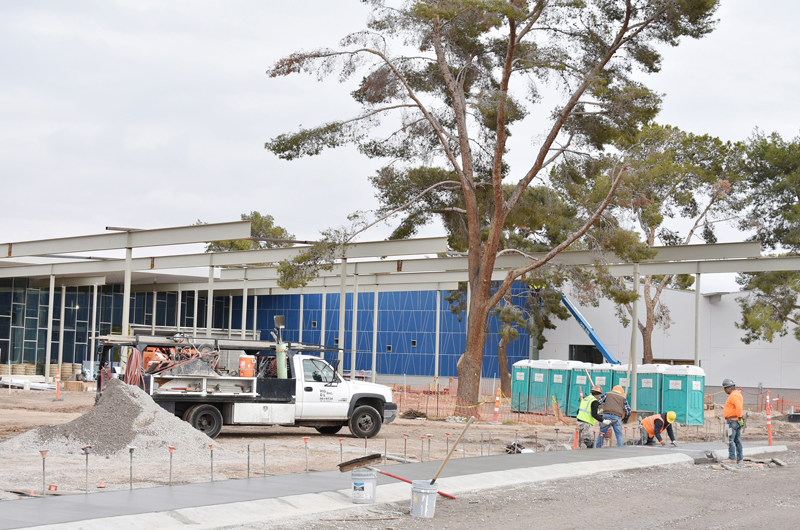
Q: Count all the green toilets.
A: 8